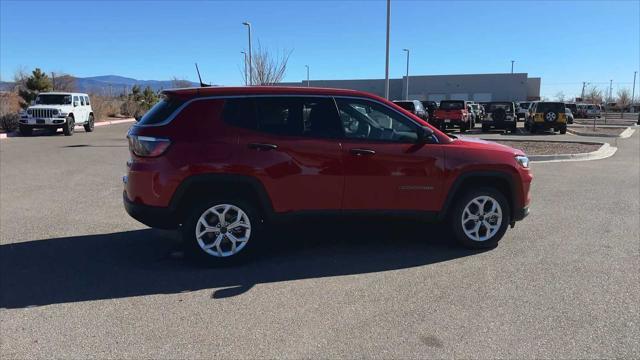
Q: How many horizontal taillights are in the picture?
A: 1